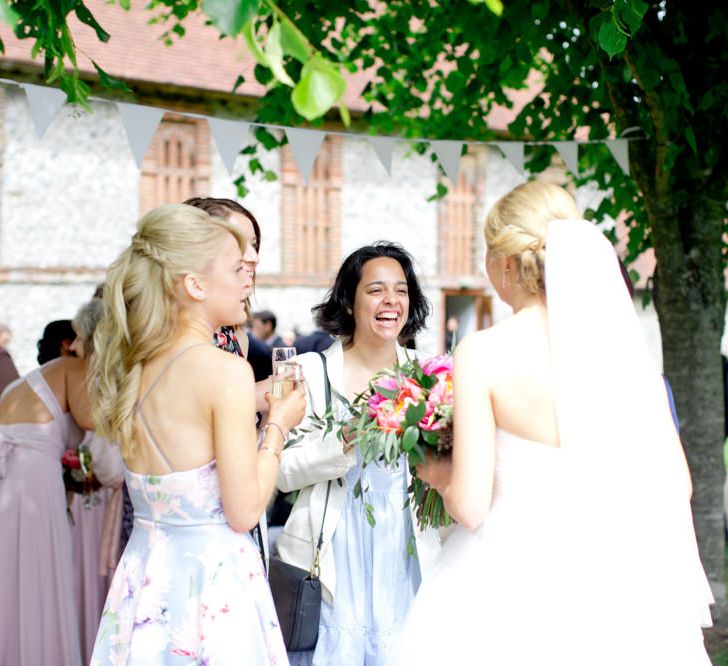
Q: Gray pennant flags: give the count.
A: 9